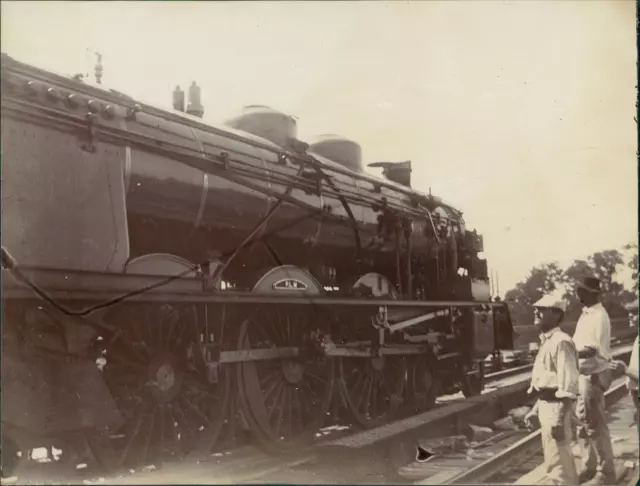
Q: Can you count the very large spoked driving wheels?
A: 3